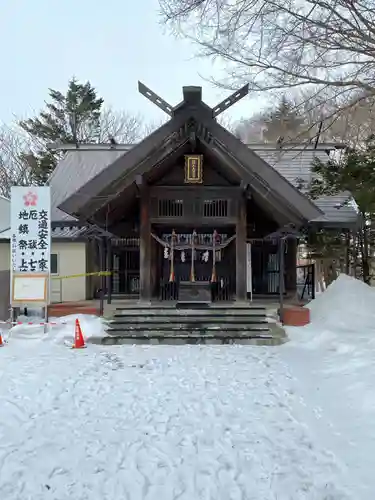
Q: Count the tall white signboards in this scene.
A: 1